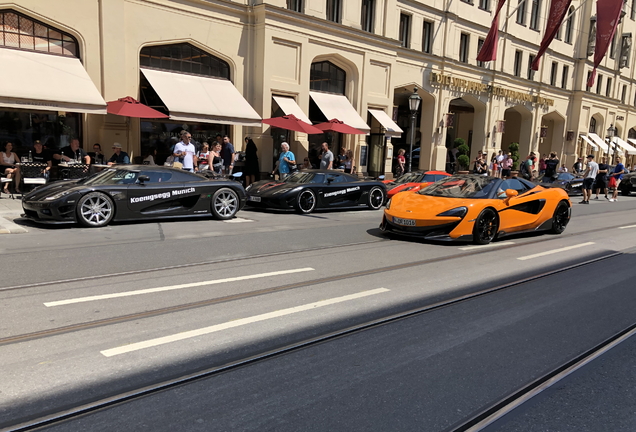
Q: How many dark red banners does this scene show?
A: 3